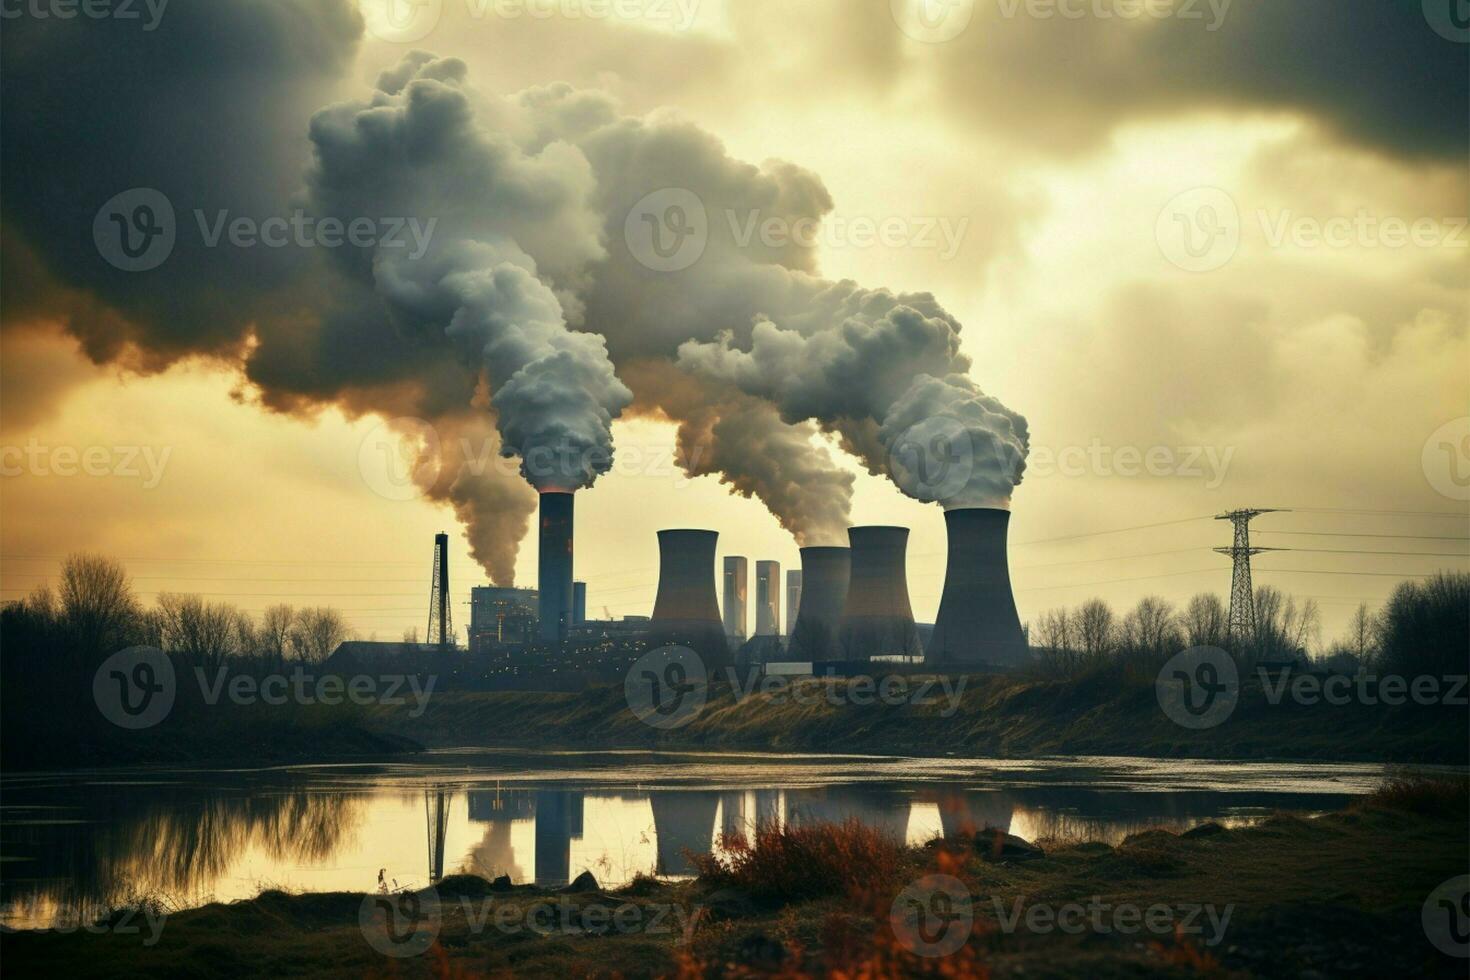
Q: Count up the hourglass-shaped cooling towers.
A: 4